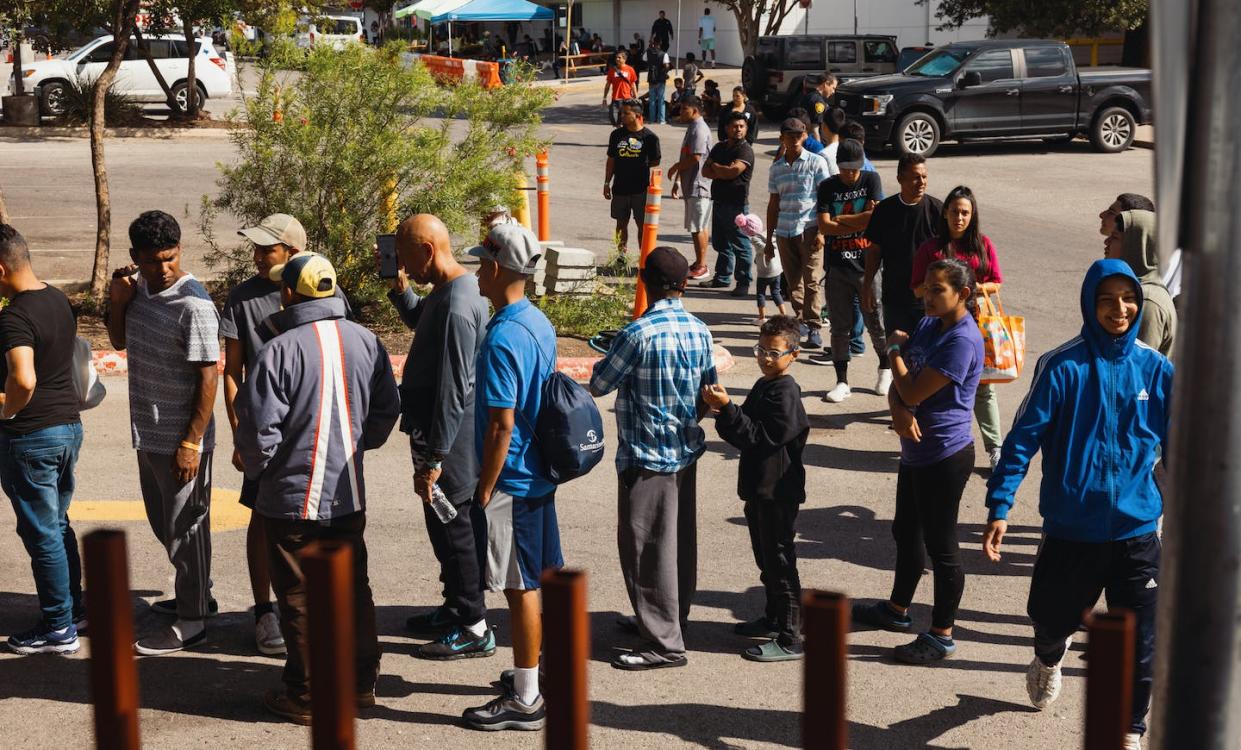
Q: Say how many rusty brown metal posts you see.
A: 5